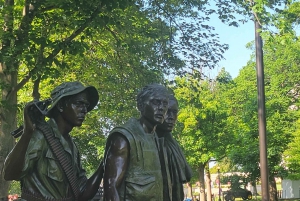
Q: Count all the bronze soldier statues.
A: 3